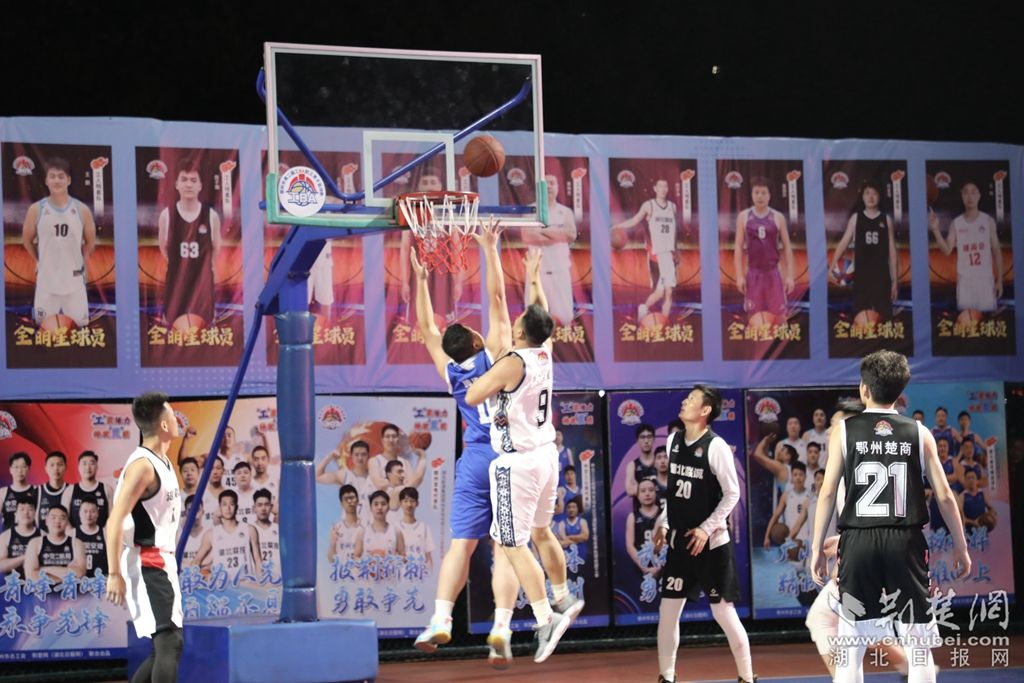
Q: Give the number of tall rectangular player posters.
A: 9